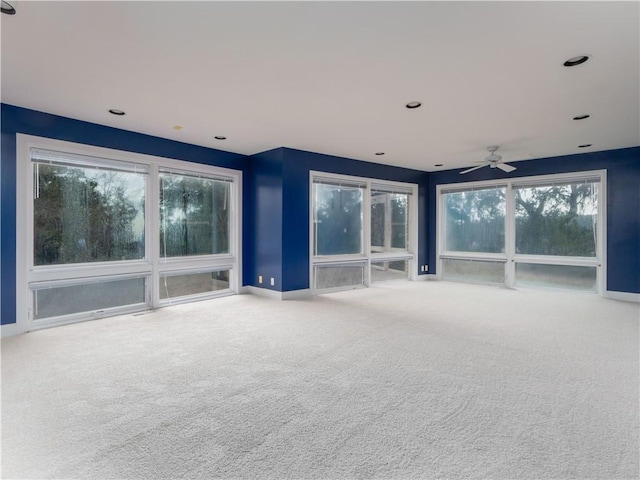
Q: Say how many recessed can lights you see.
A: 9